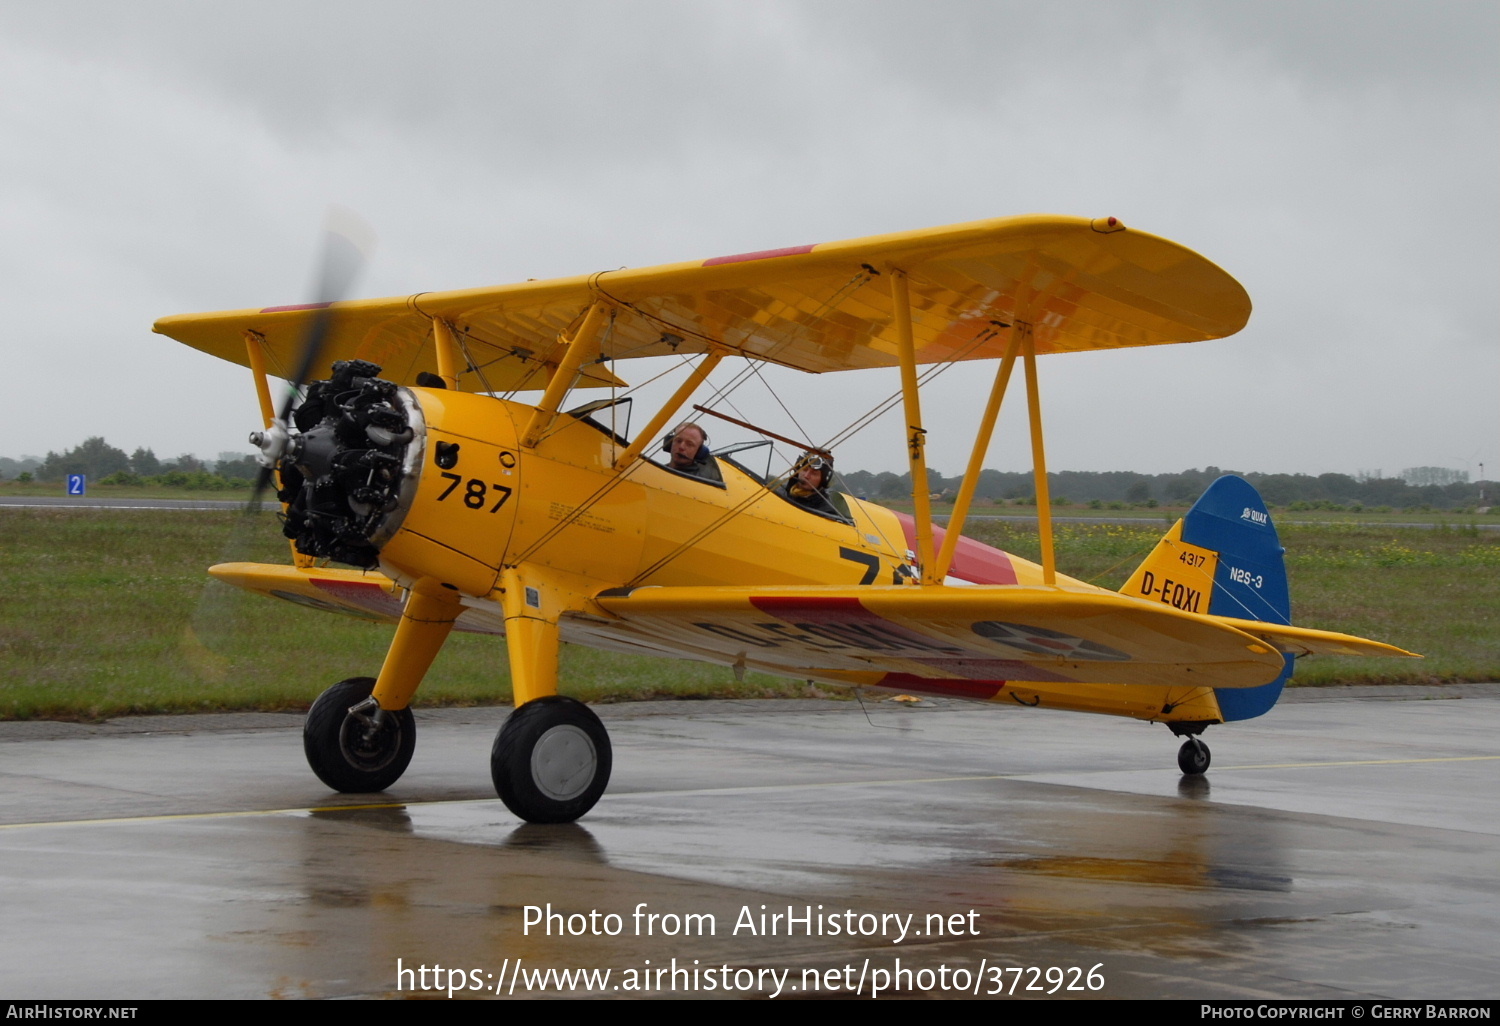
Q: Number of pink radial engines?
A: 0